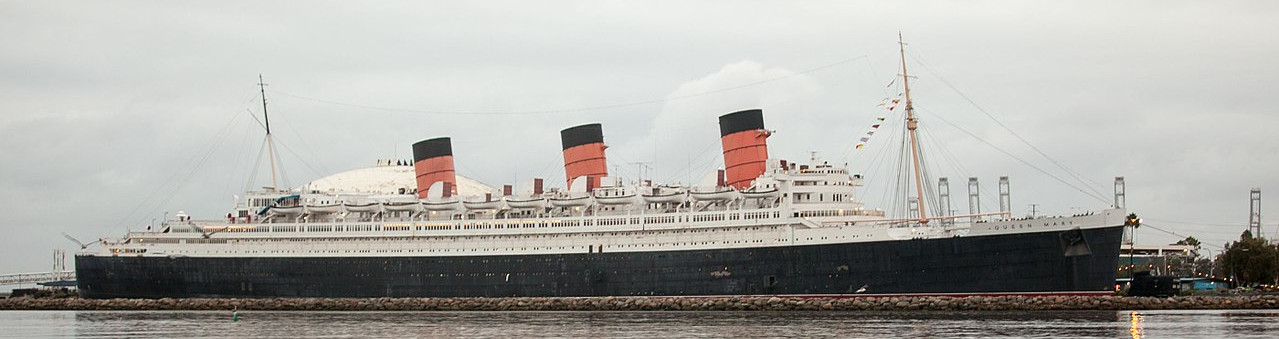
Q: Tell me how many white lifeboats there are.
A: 12